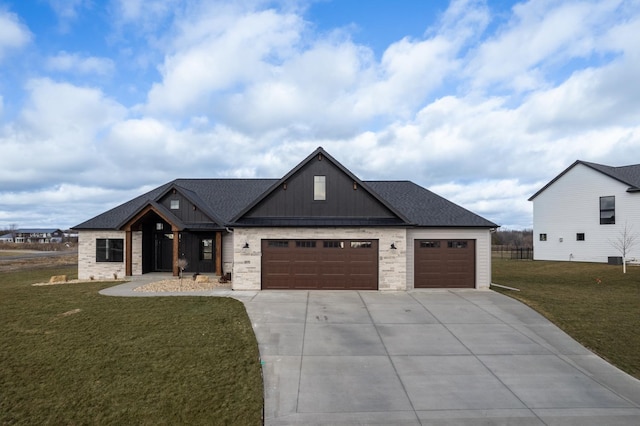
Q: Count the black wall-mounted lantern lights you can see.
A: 2